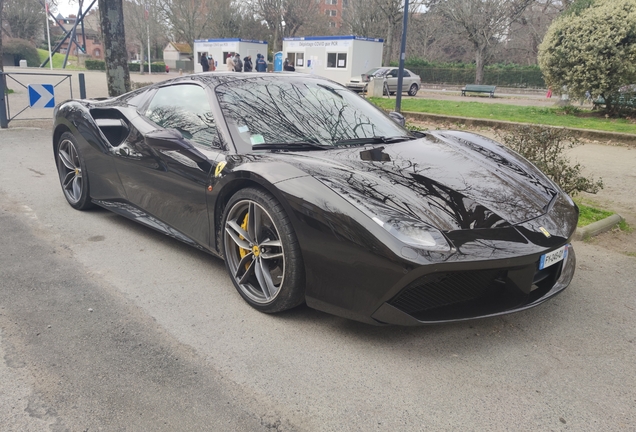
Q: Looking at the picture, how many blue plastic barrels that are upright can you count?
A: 0